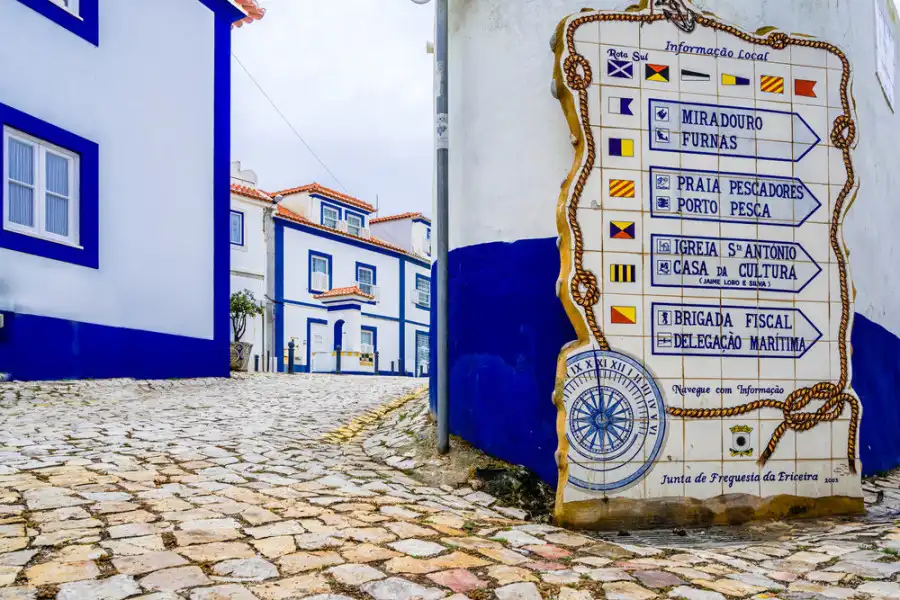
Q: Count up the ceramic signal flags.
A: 12